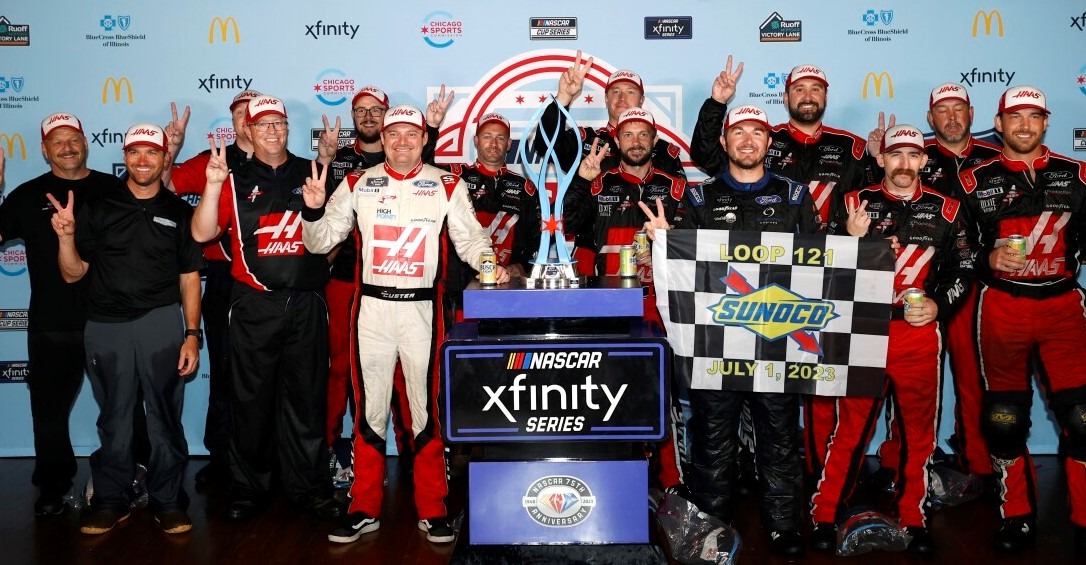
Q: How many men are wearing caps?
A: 14